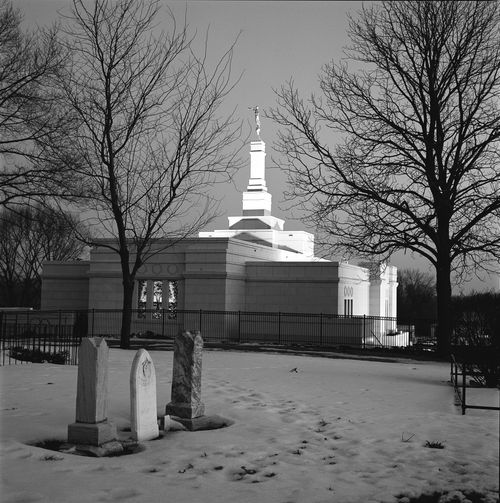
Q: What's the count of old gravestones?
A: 3